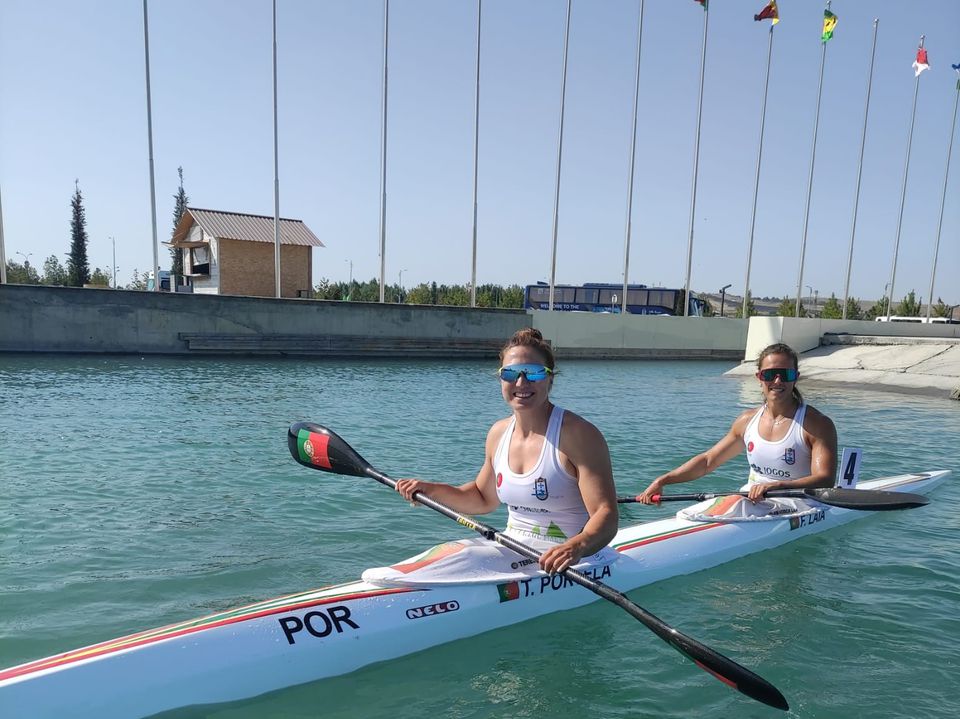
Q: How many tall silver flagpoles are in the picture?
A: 13